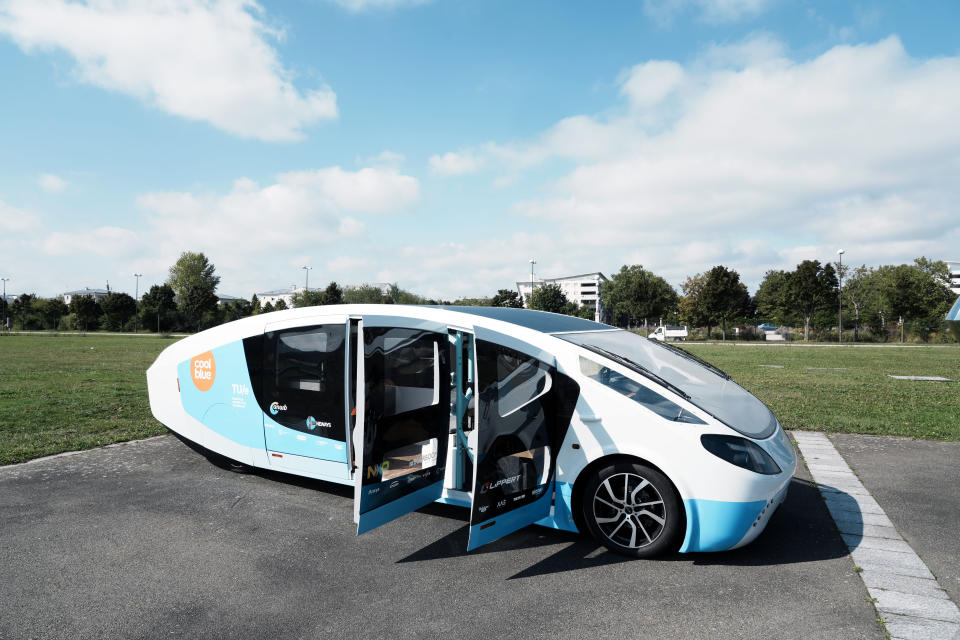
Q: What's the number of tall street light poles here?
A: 5